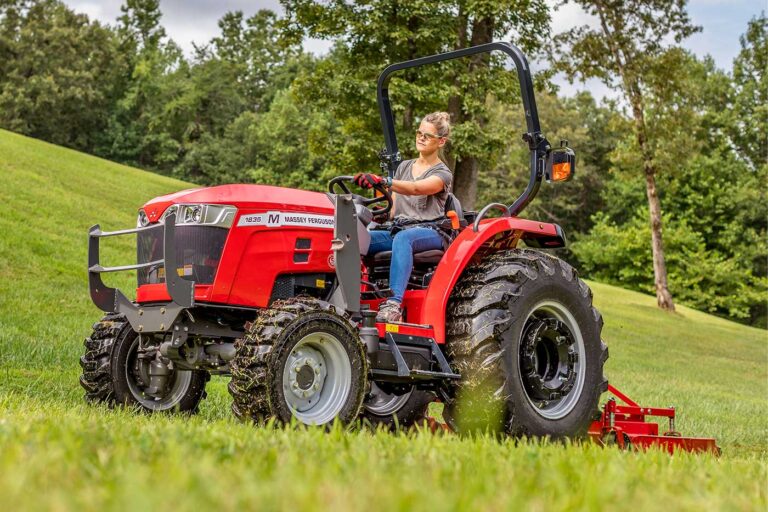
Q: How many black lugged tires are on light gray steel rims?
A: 4